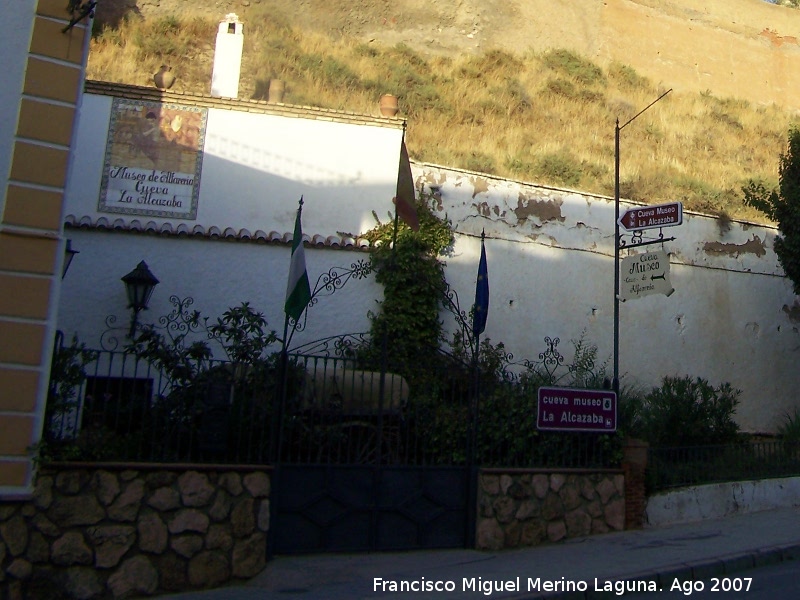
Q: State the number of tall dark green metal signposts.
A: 1